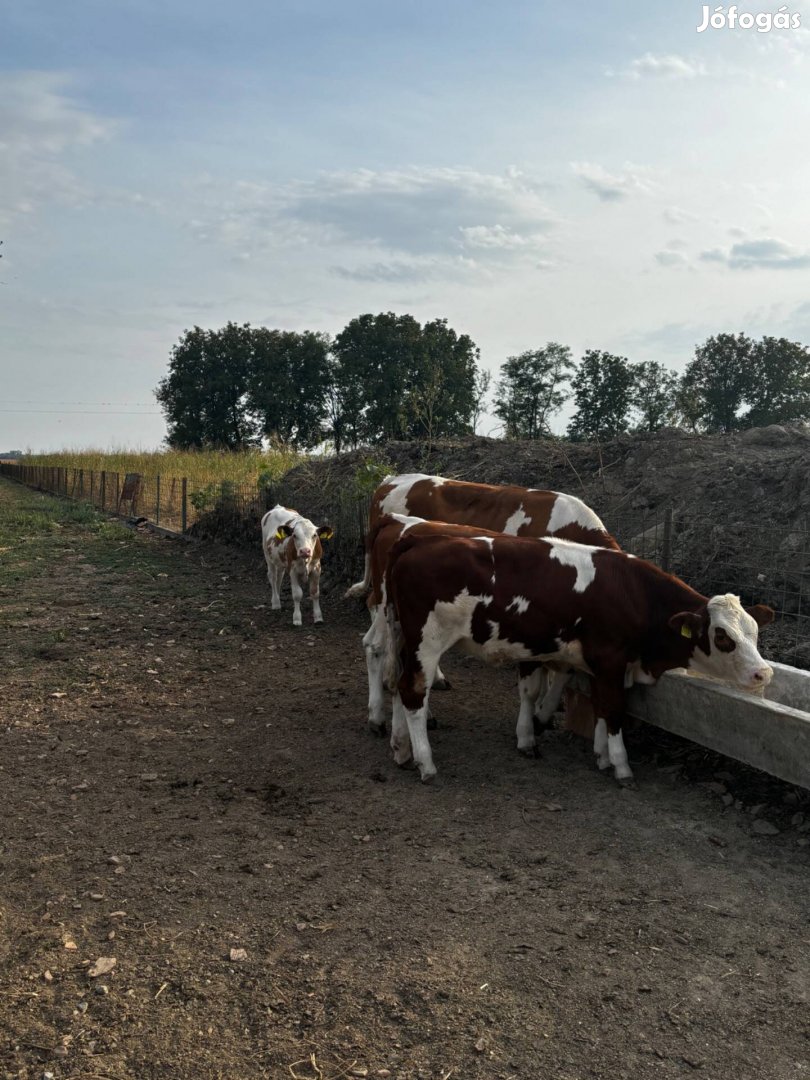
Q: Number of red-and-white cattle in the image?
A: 4